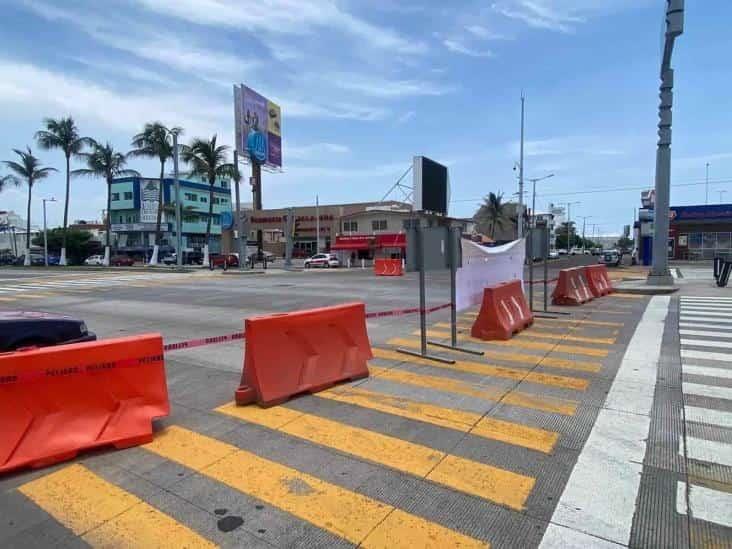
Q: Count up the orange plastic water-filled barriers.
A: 6